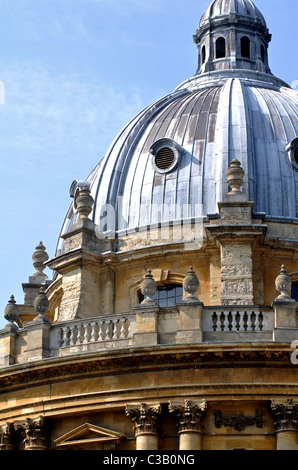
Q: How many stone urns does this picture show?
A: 8